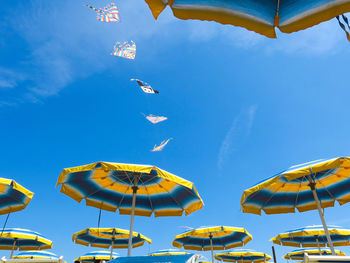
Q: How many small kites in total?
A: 5